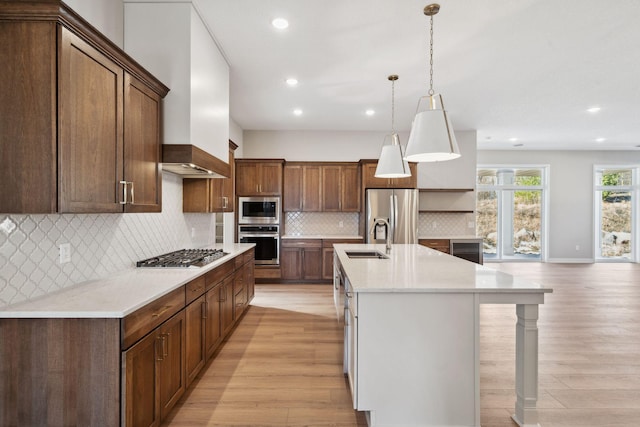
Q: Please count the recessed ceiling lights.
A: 7